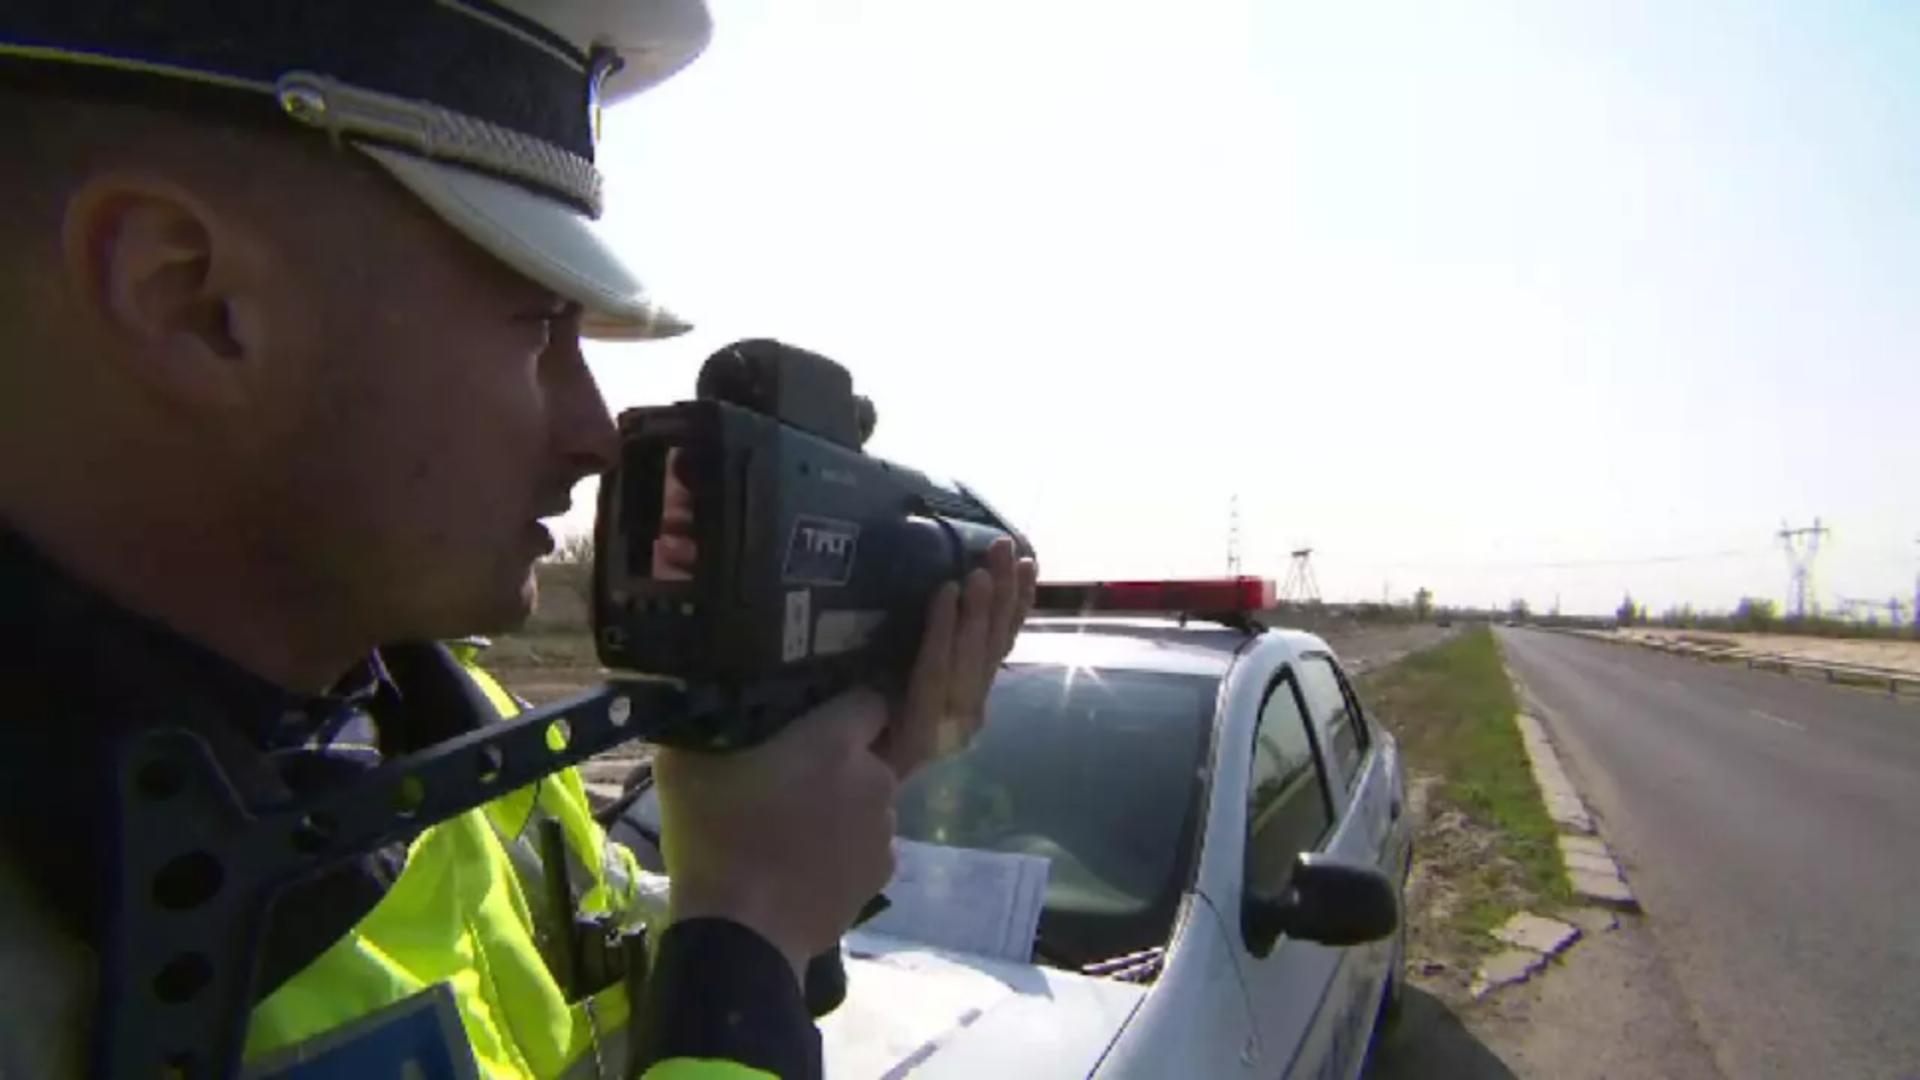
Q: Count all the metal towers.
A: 3